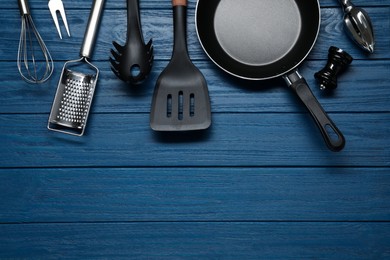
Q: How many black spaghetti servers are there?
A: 1